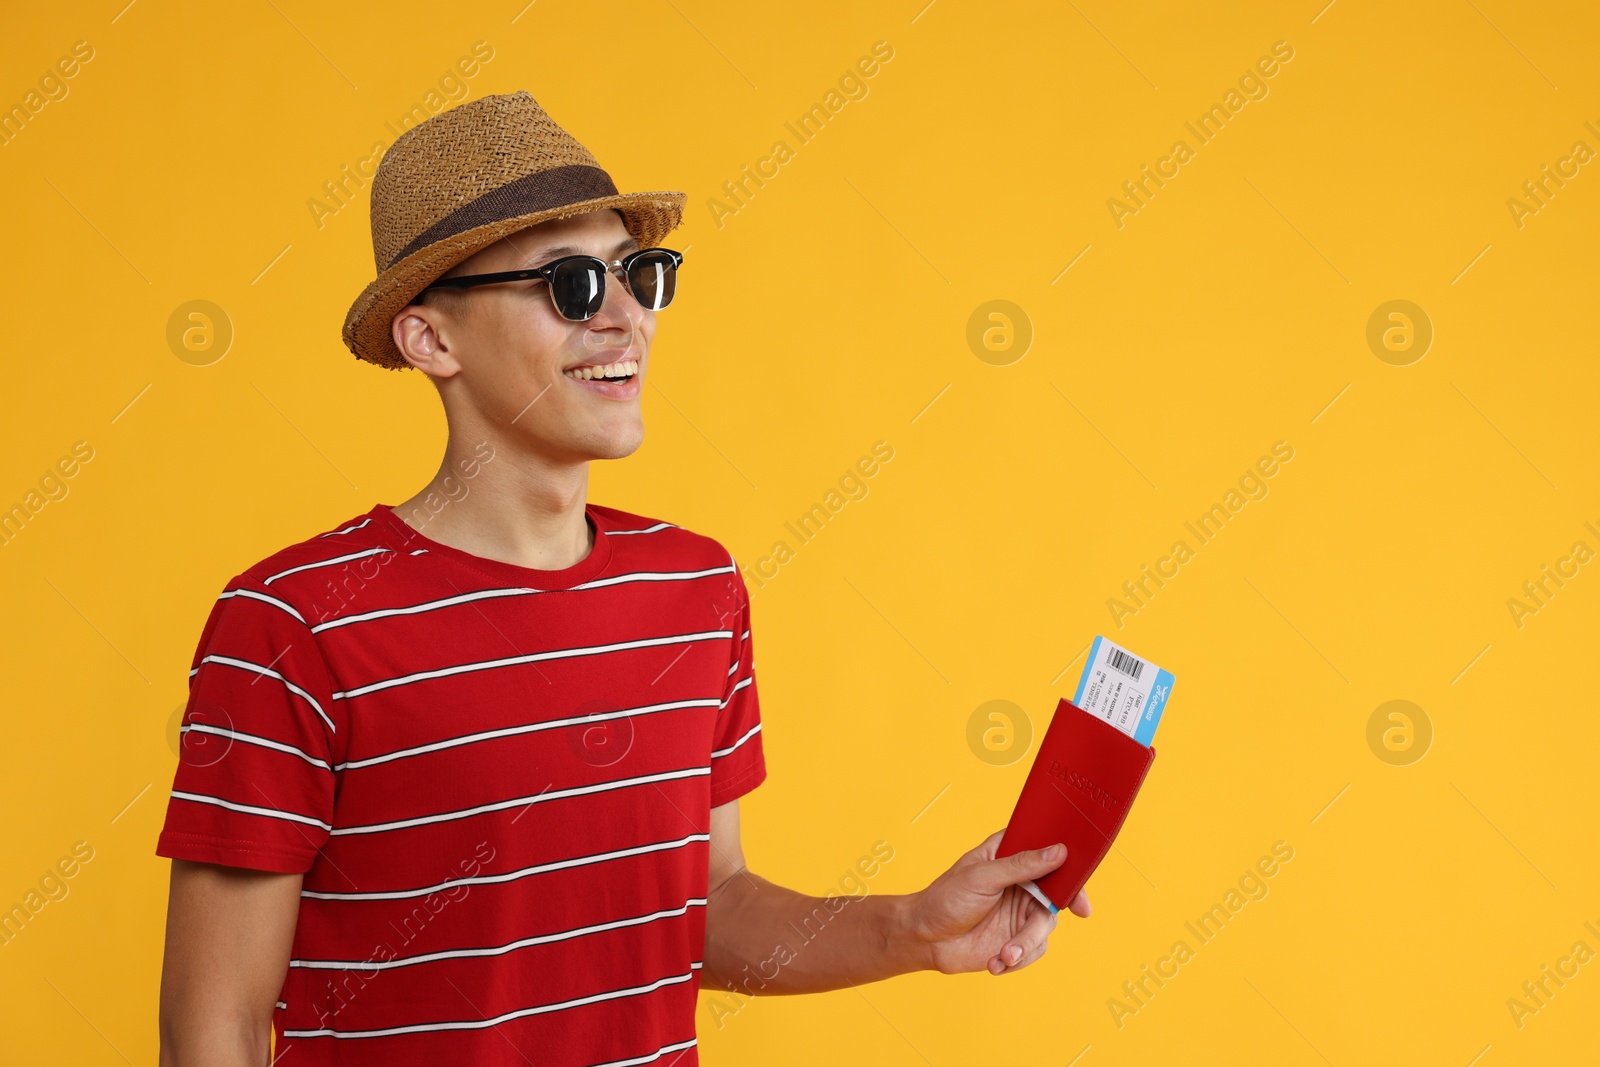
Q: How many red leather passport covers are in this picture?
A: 1